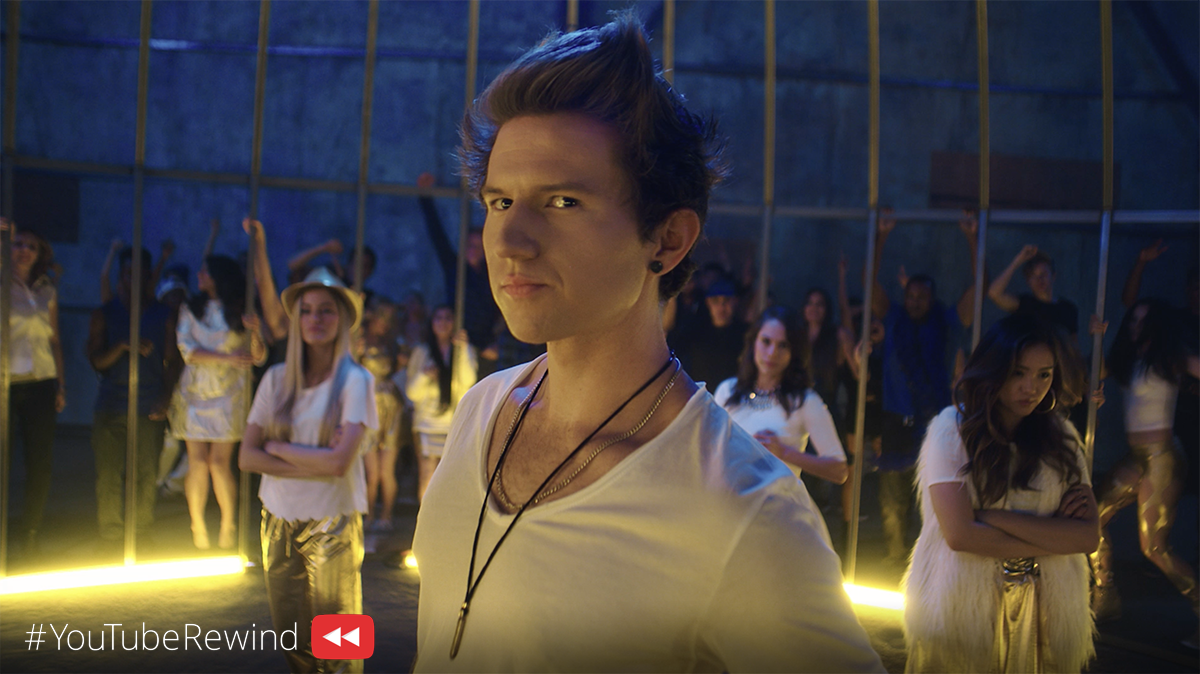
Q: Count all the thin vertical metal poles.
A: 11